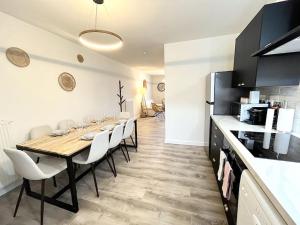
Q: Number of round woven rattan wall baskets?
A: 3